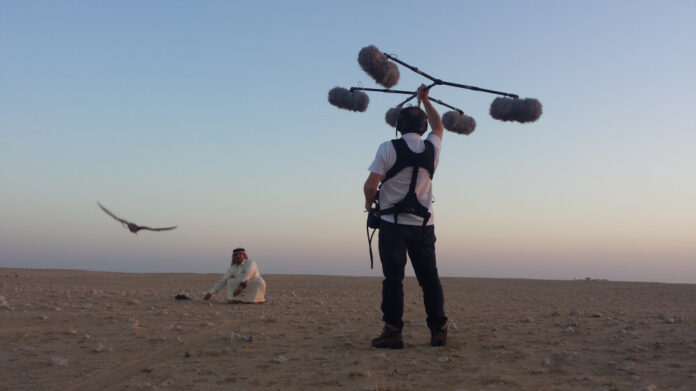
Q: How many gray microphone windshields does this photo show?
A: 5